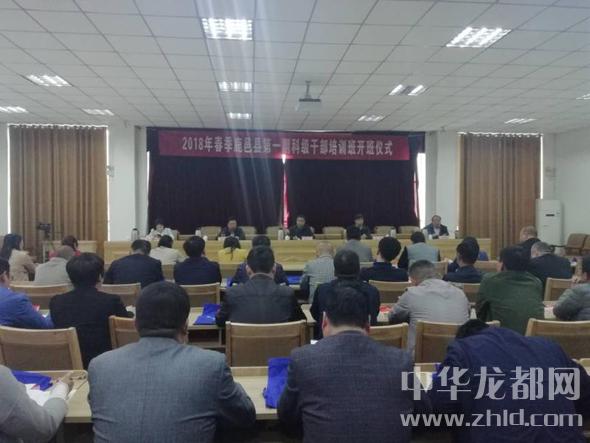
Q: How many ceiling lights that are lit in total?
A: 11